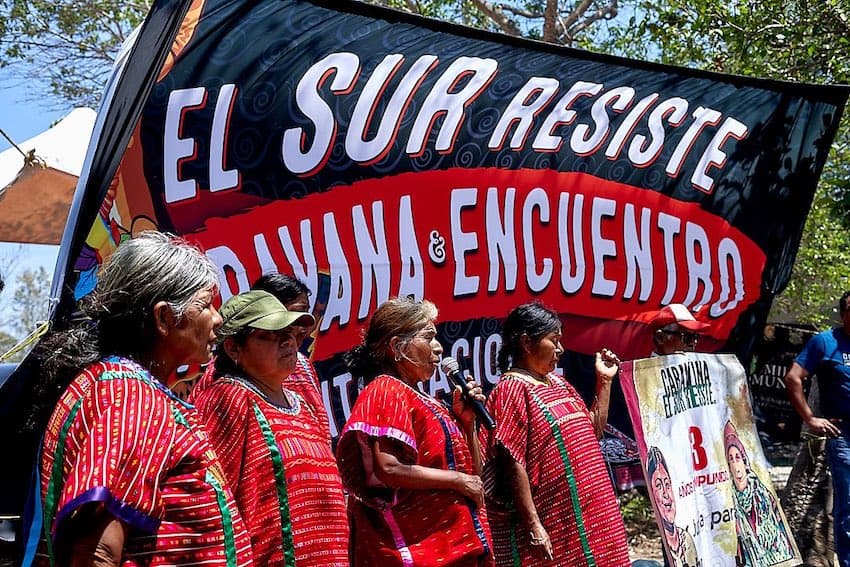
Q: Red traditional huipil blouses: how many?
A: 5